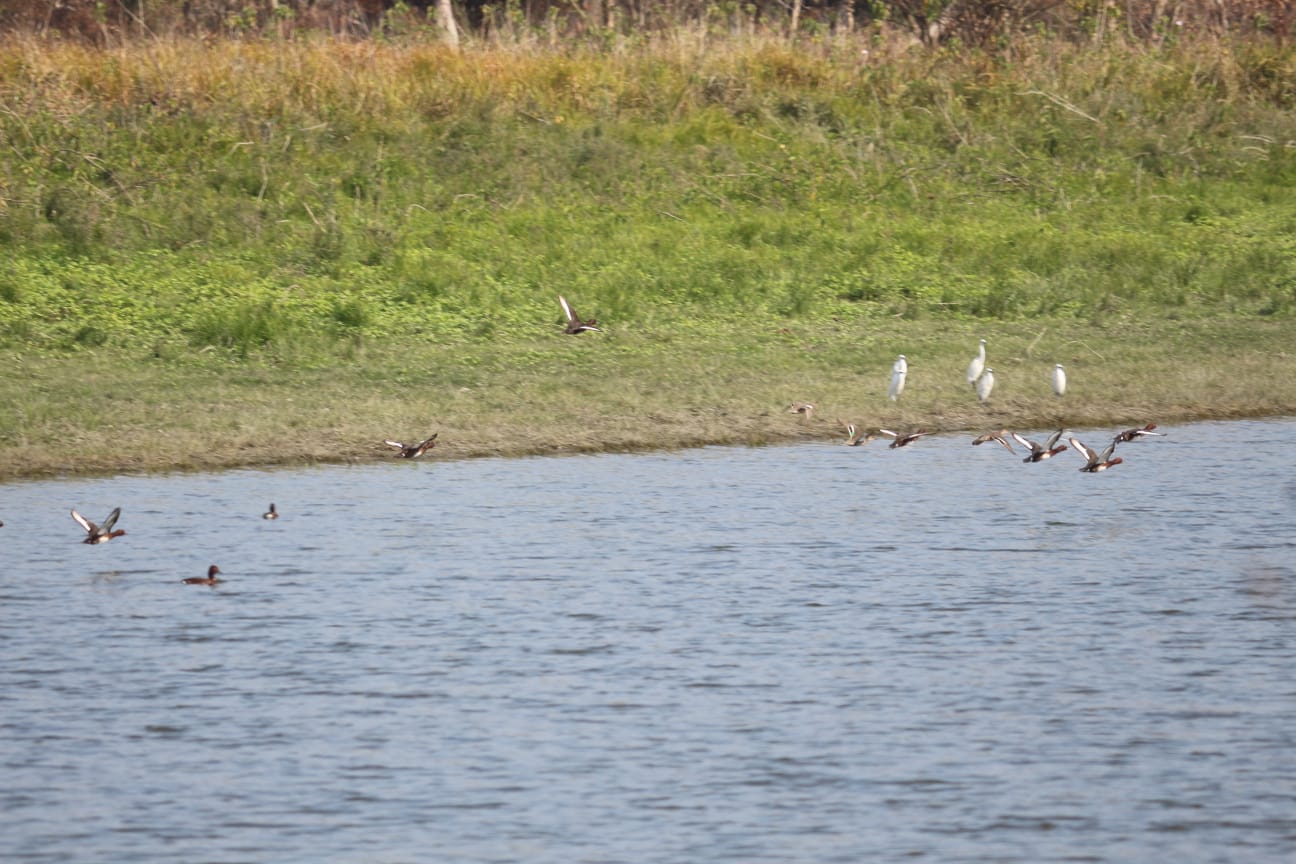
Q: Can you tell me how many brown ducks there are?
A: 12